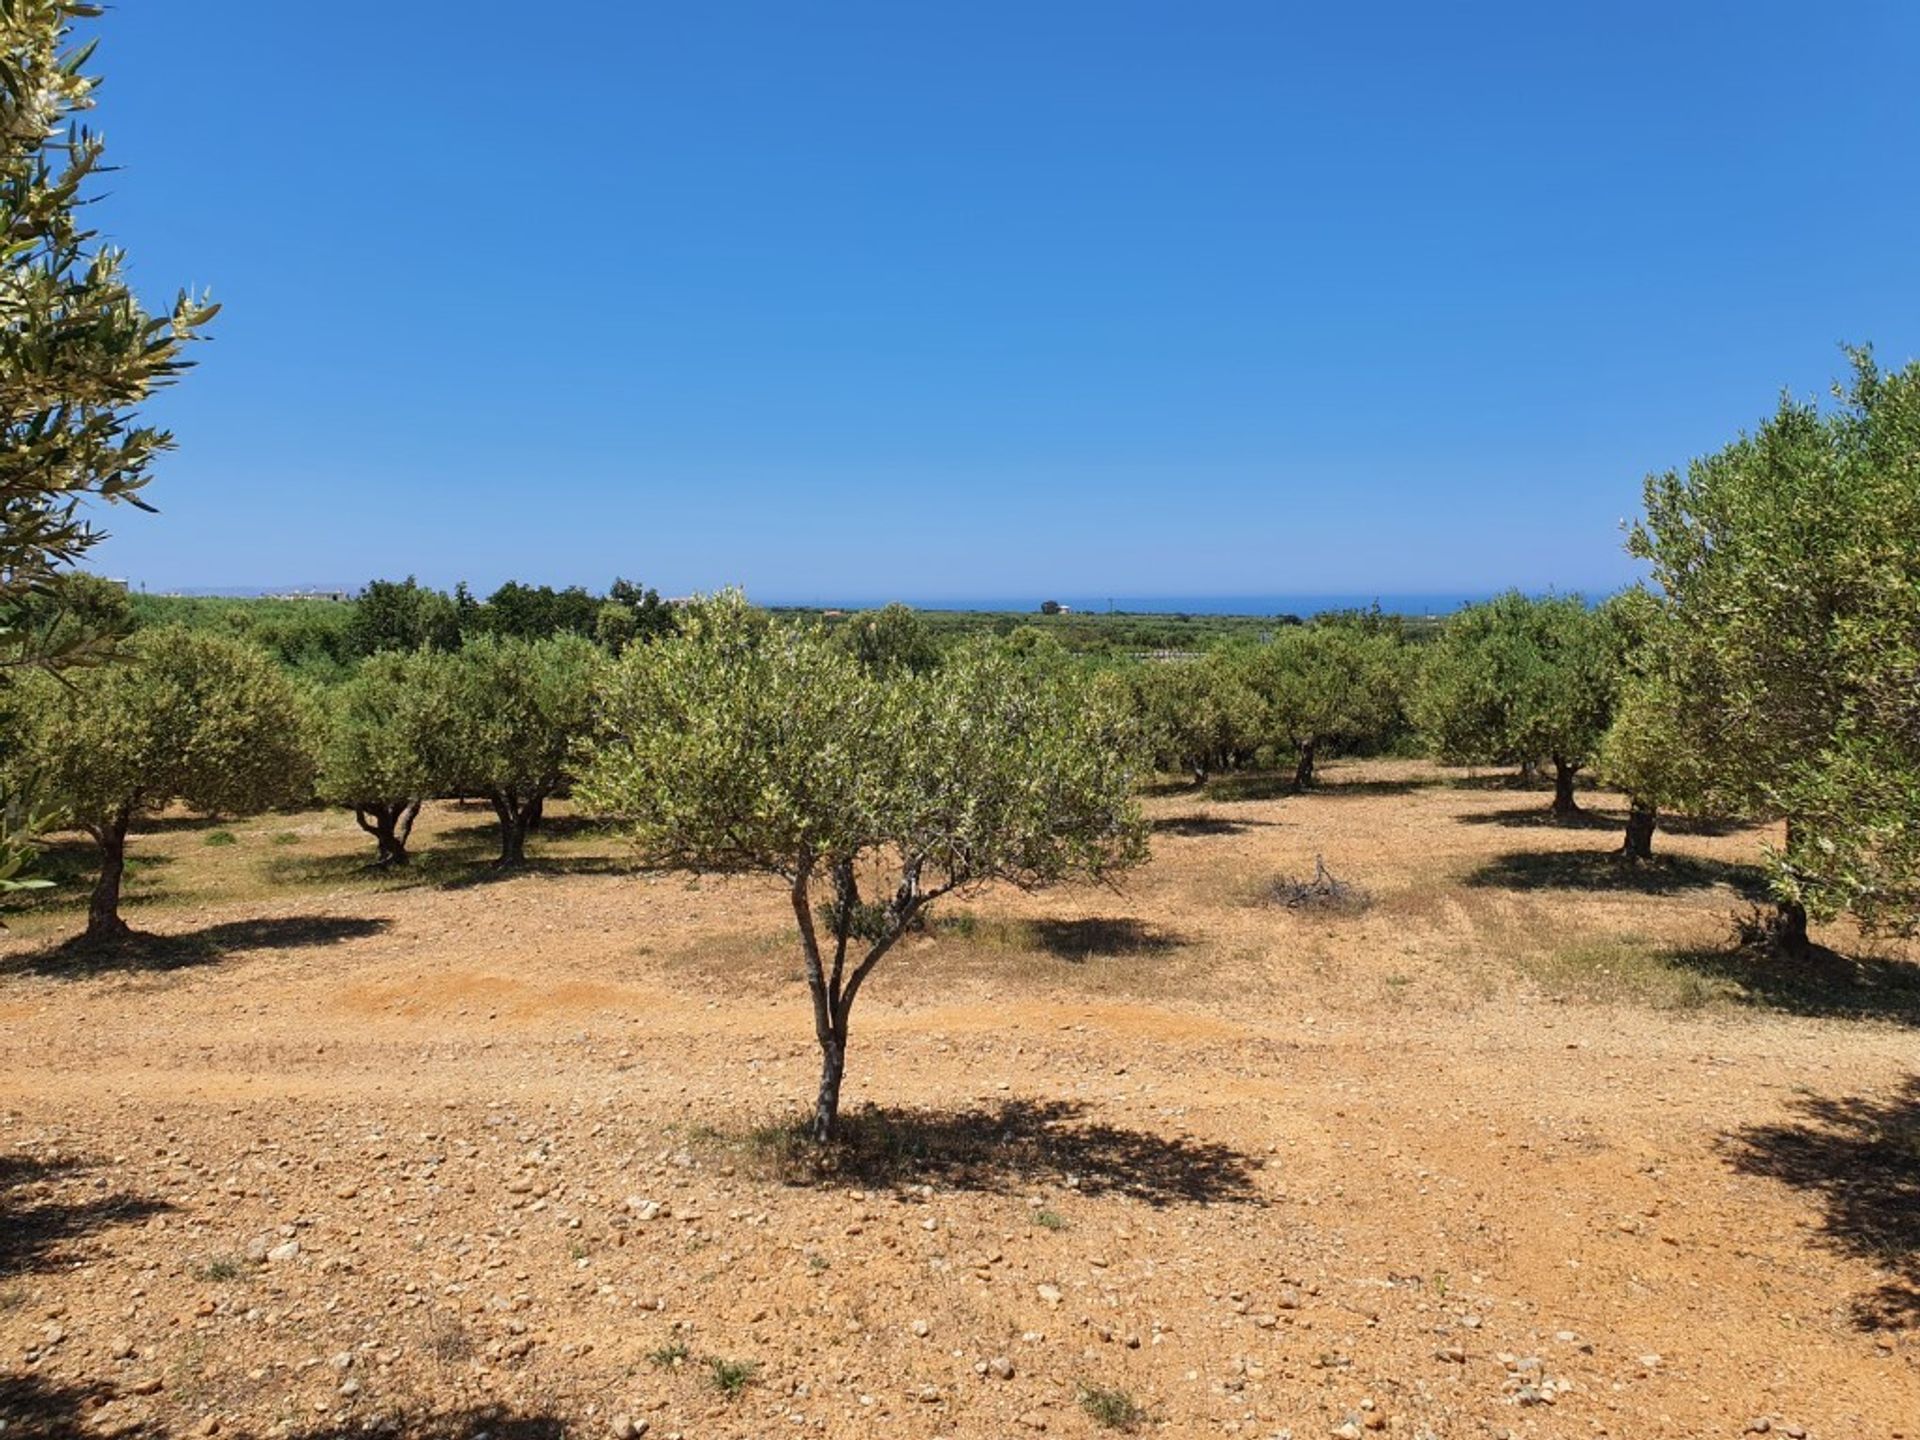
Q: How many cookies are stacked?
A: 0